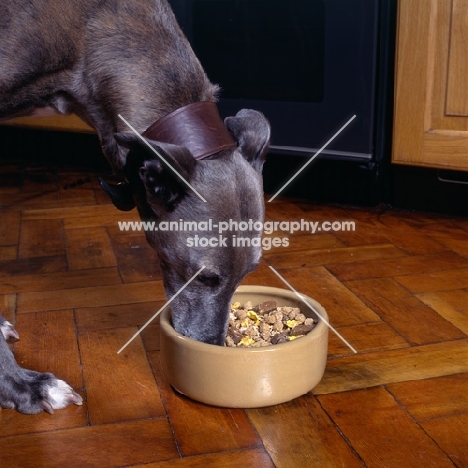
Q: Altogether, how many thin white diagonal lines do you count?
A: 4